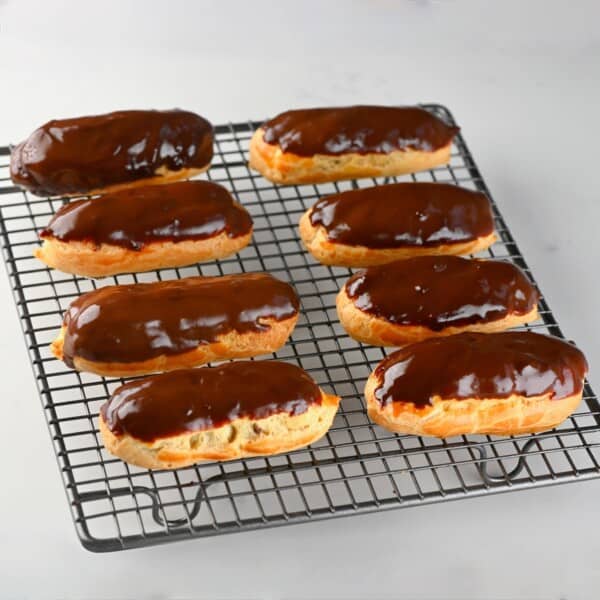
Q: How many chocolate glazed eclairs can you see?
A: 8